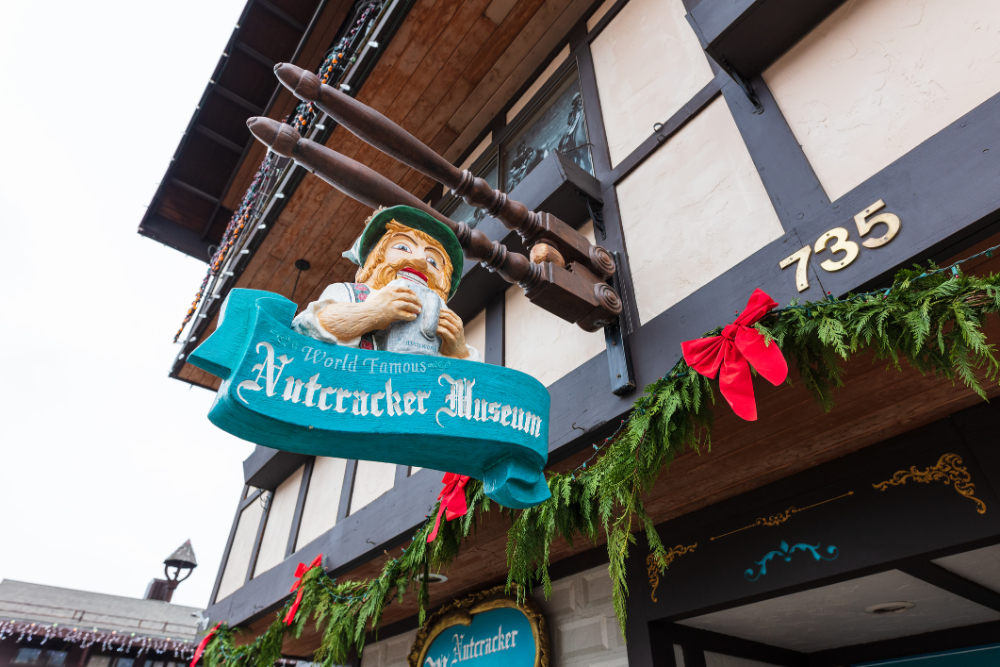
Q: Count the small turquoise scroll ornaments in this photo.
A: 1